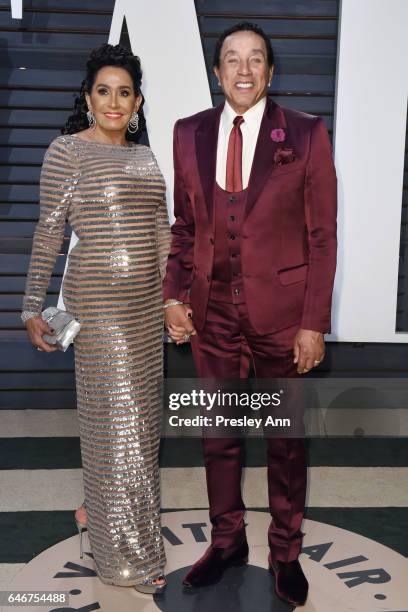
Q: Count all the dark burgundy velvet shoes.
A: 2